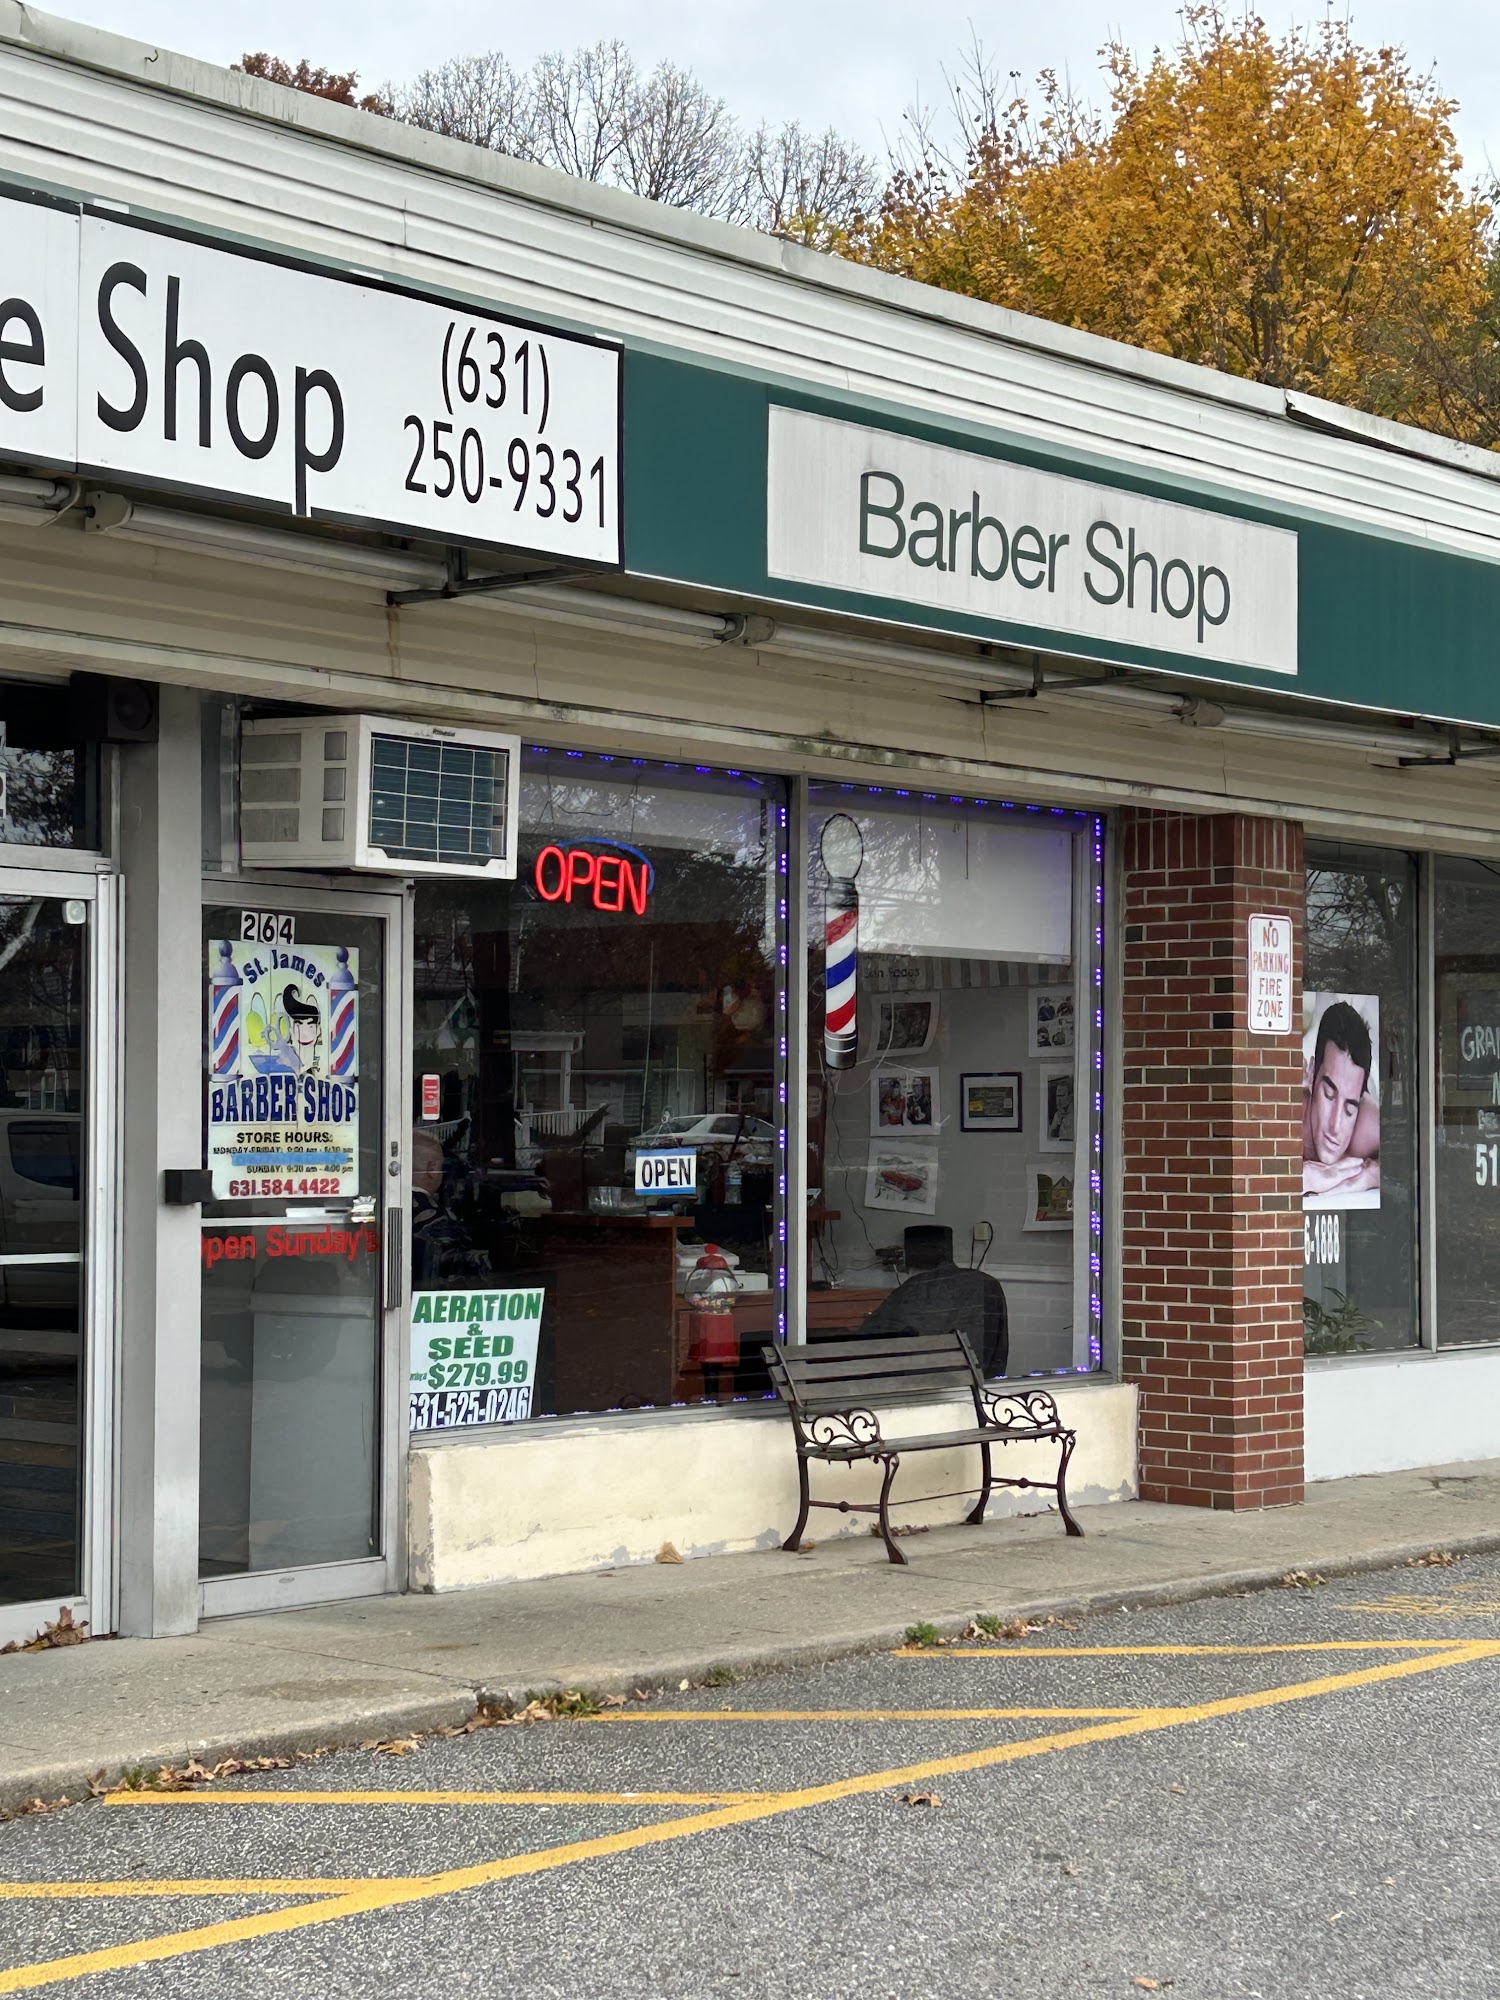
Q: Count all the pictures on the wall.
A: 7